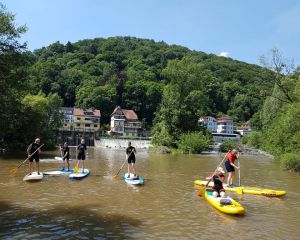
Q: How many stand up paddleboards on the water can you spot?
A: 6